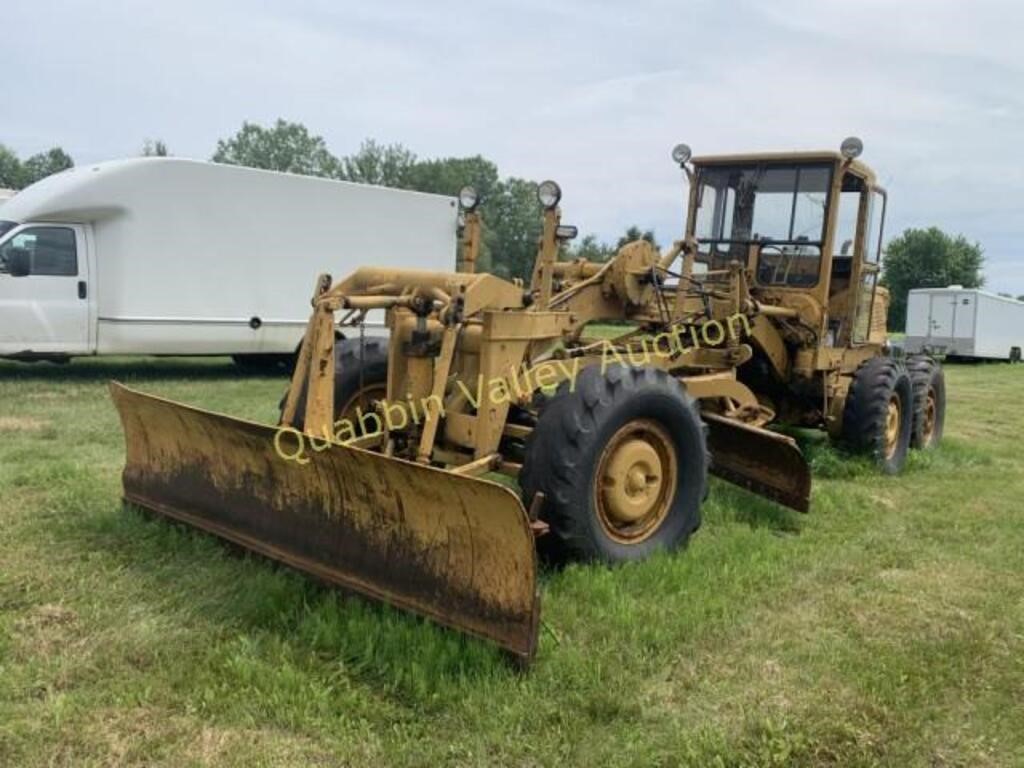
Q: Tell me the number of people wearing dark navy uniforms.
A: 0